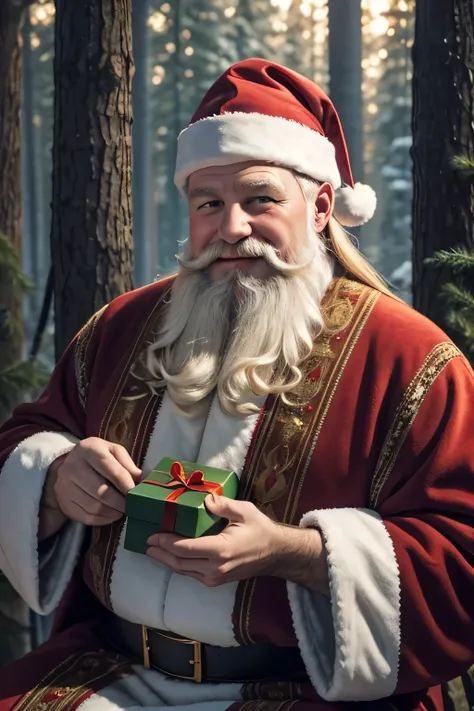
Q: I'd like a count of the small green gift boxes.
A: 1